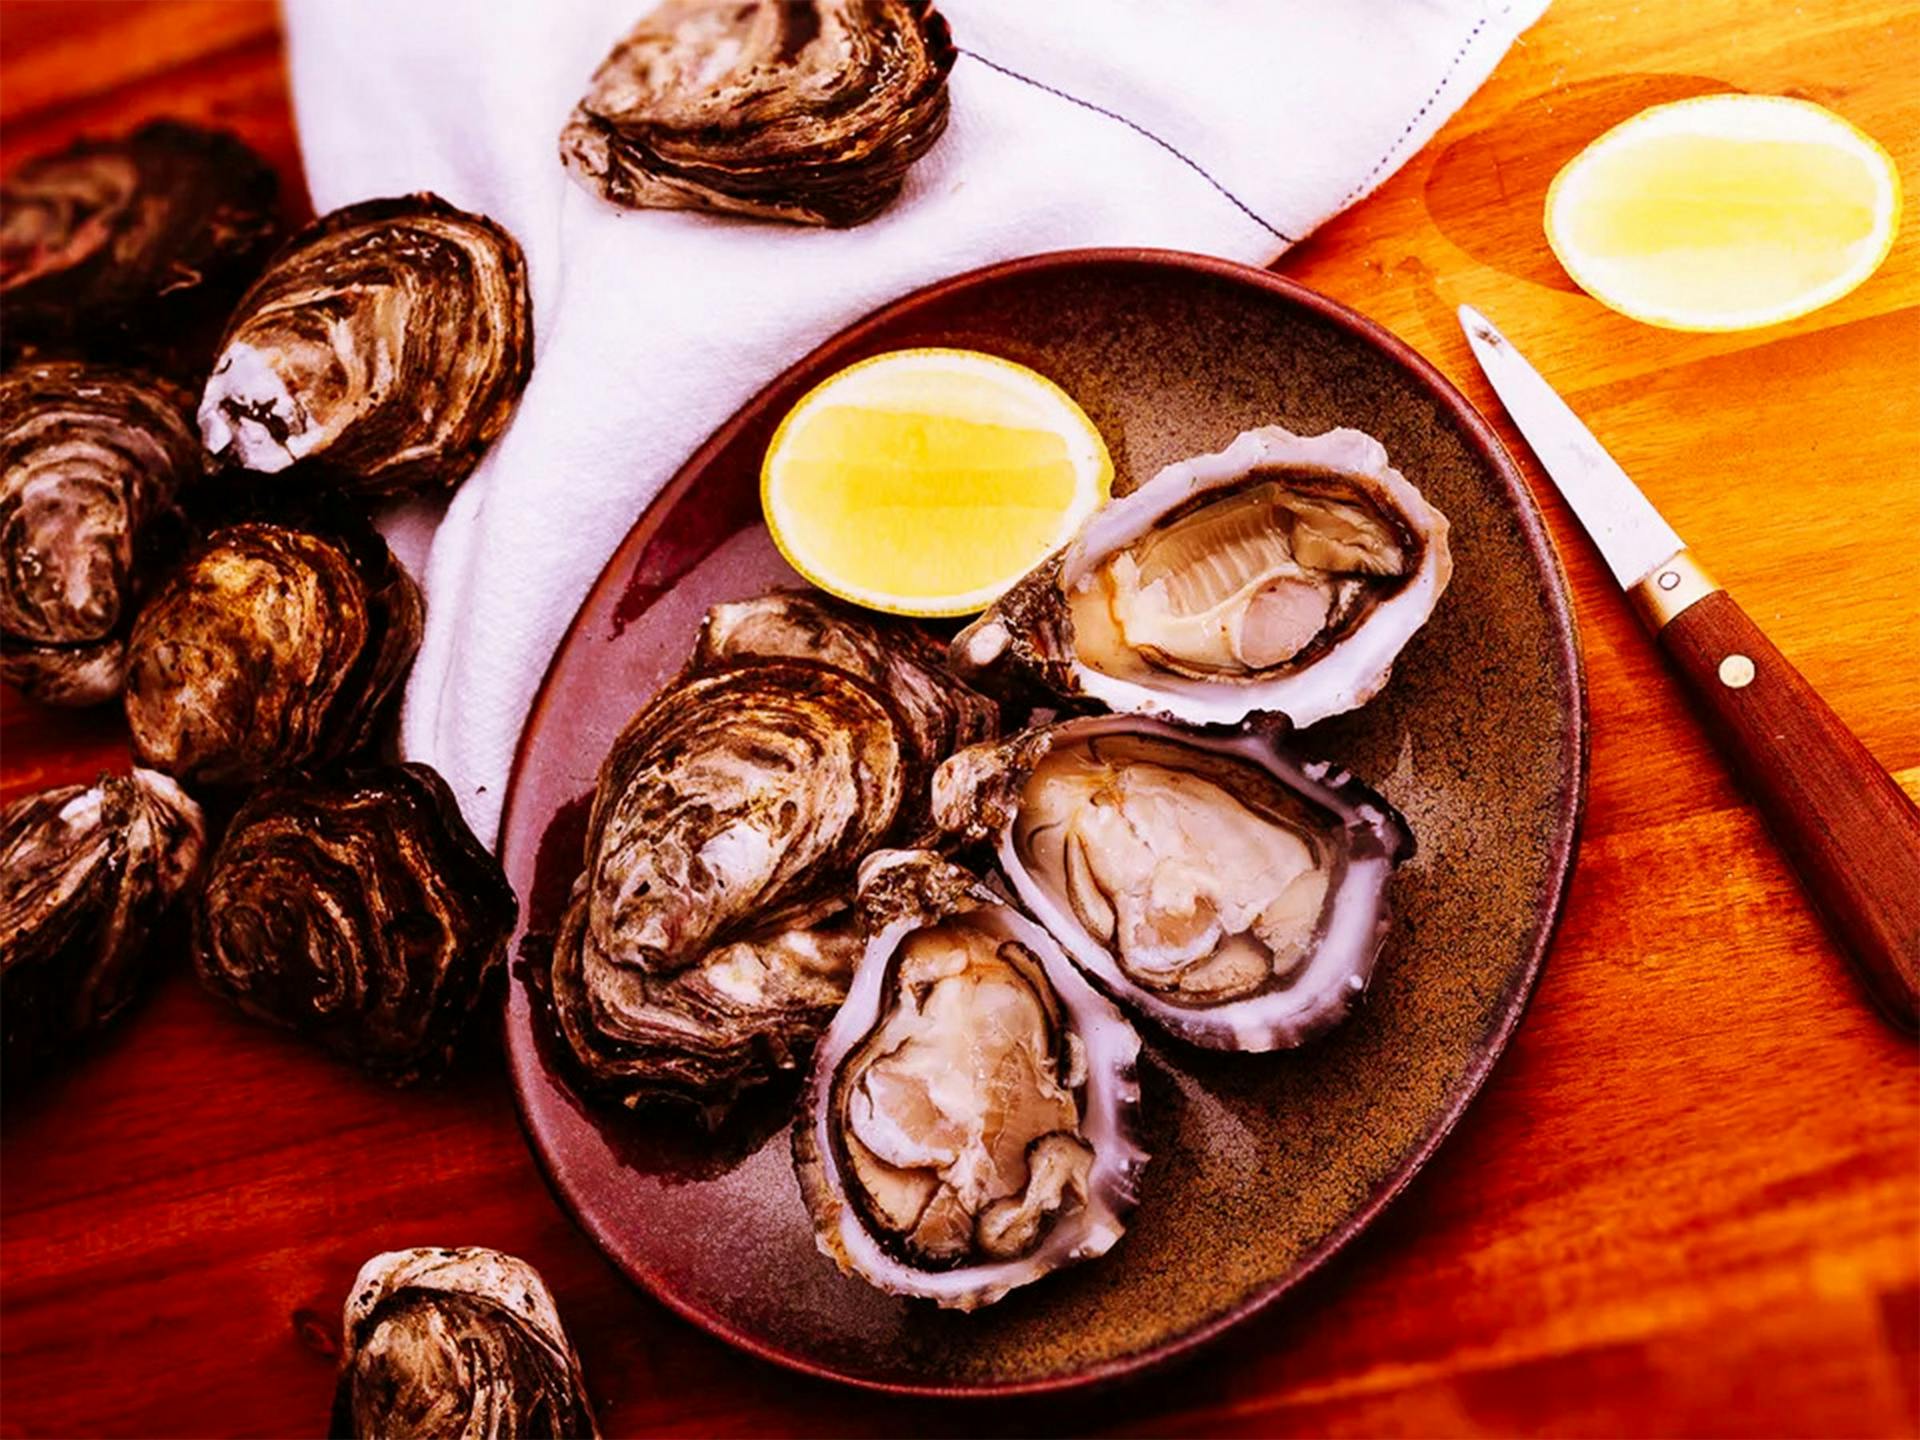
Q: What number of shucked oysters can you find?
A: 3